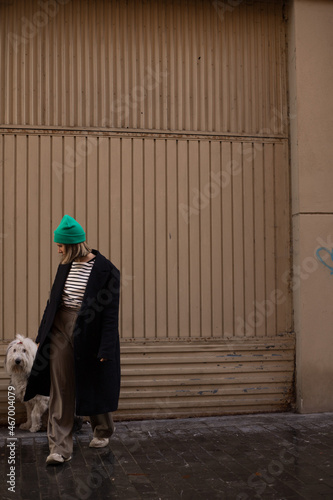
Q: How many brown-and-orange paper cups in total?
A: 0